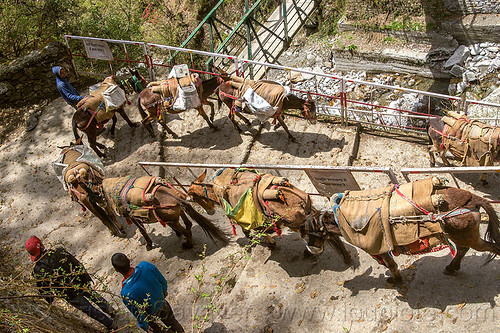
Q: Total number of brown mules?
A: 8